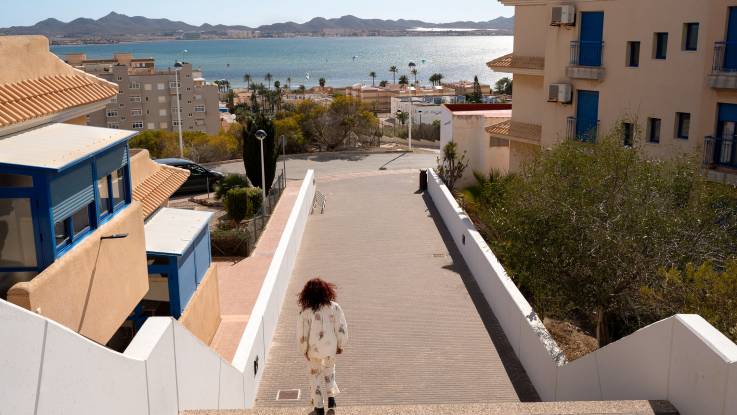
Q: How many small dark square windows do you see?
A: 6